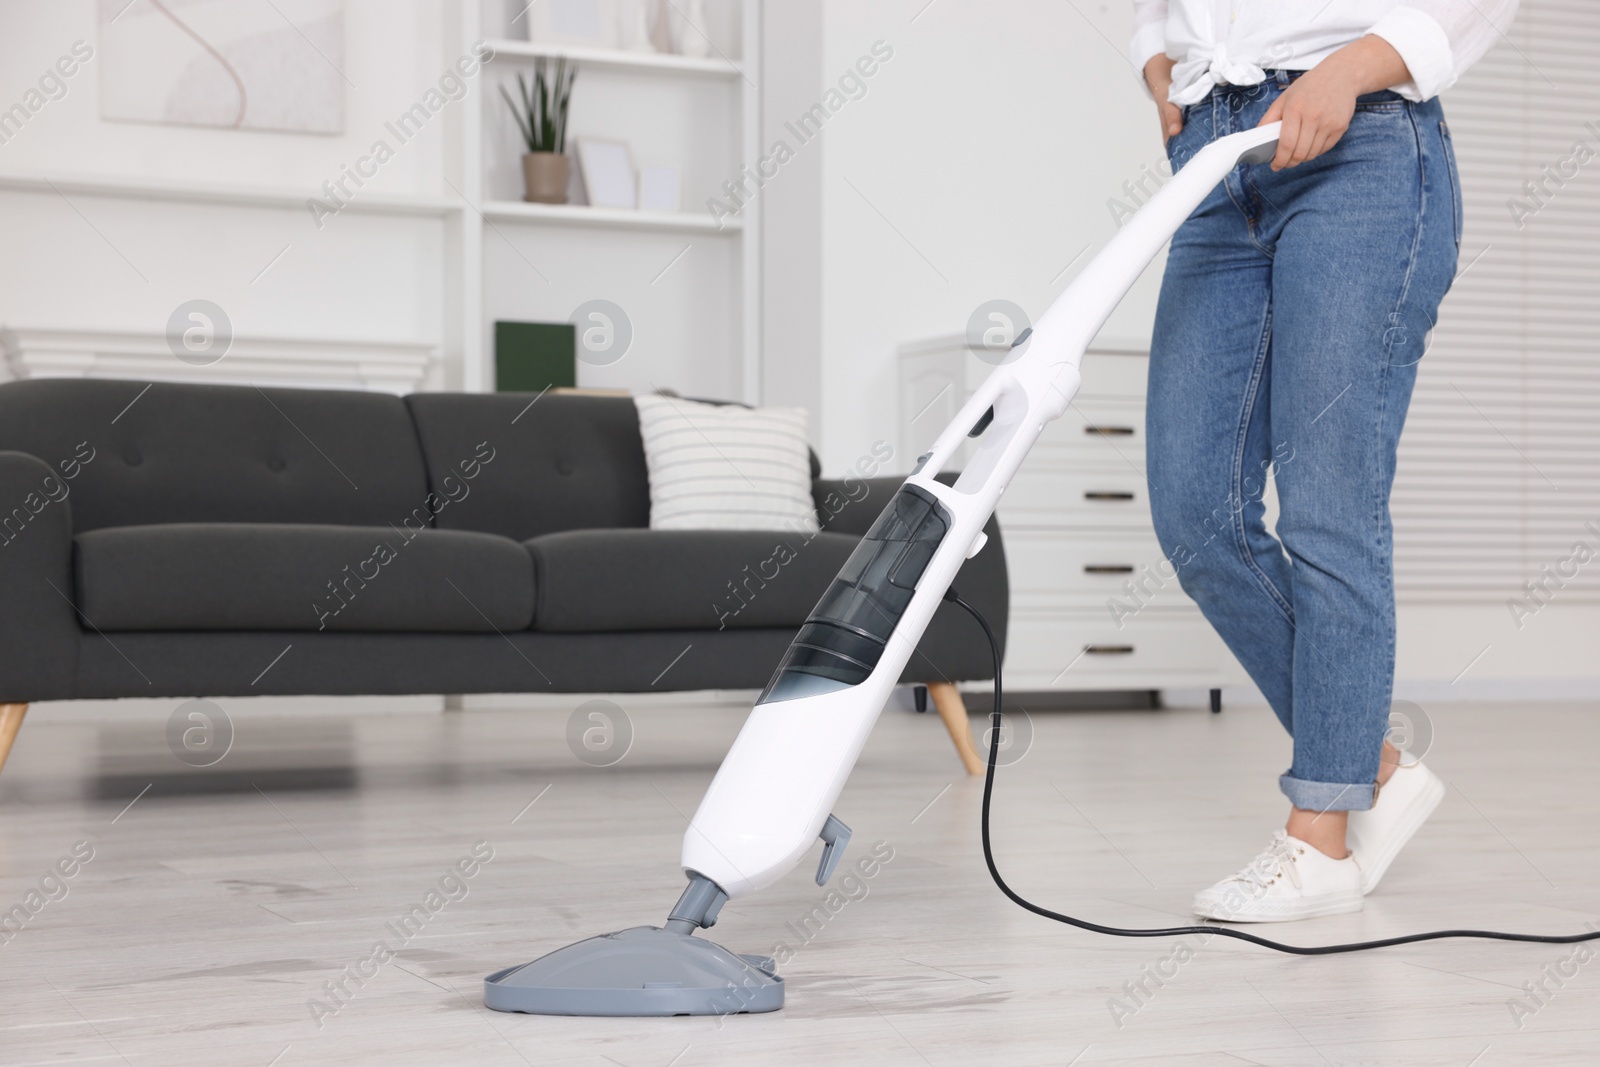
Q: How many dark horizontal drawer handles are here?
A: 4